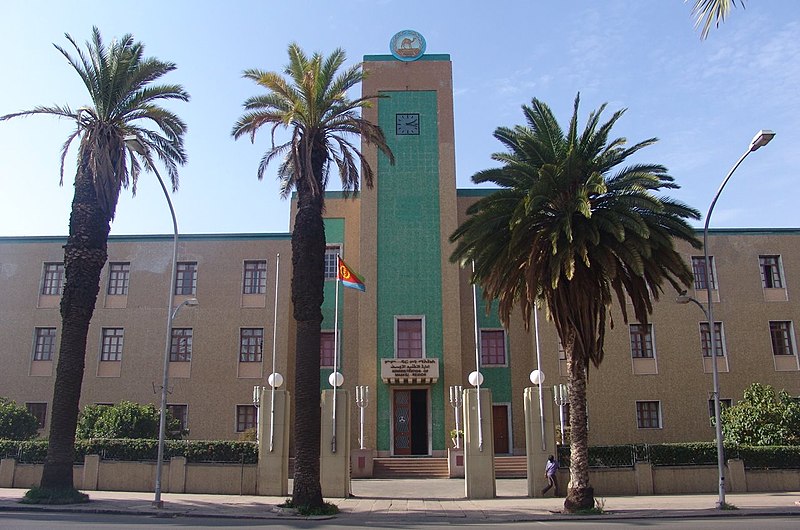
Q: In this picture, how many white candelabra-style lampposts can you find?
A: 4